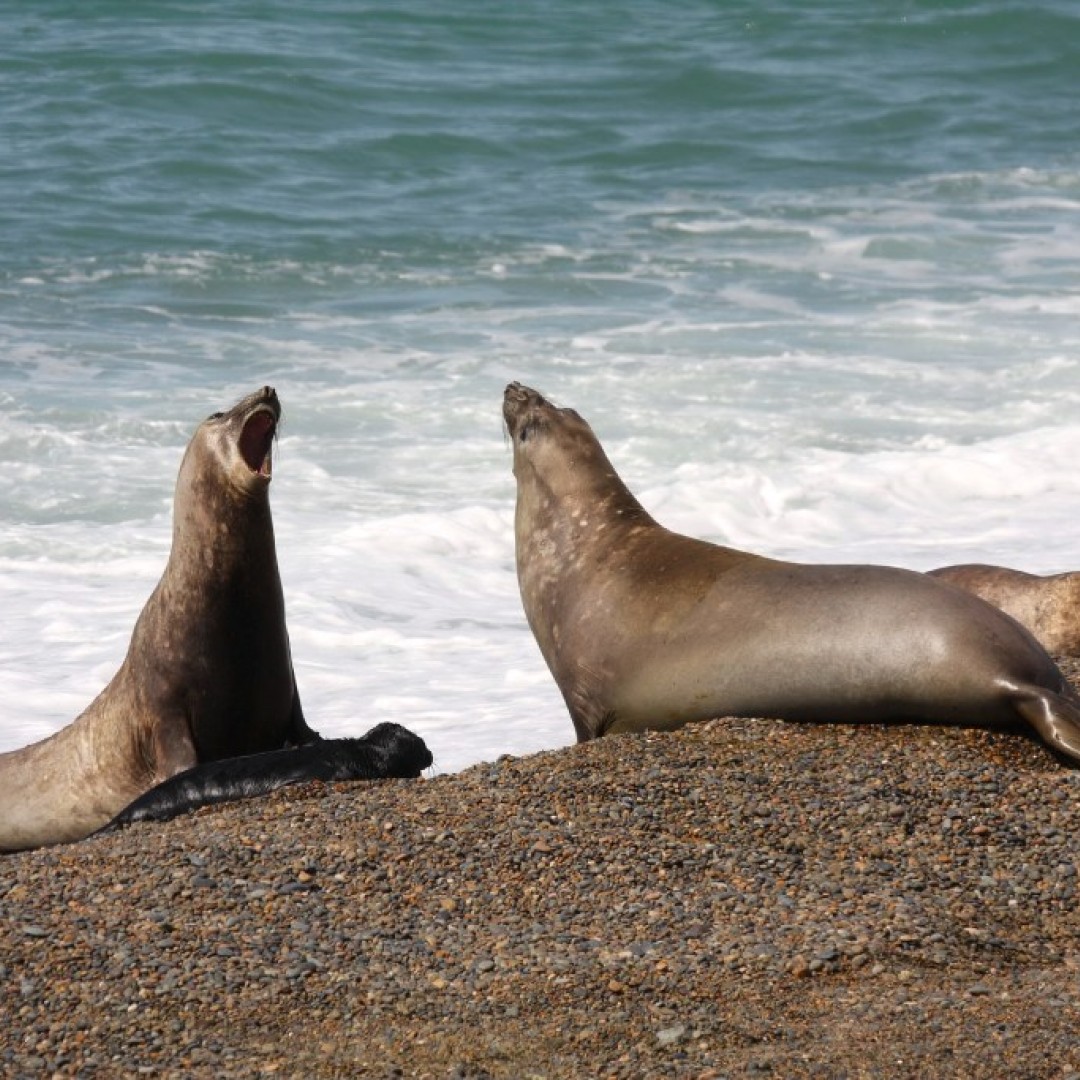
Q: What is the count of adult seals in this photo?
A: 3